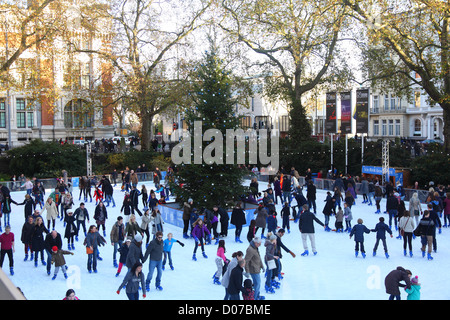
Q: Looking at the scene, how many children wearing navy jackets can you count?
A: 2